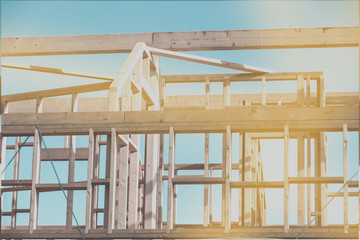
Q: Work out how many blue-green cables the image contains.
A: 3